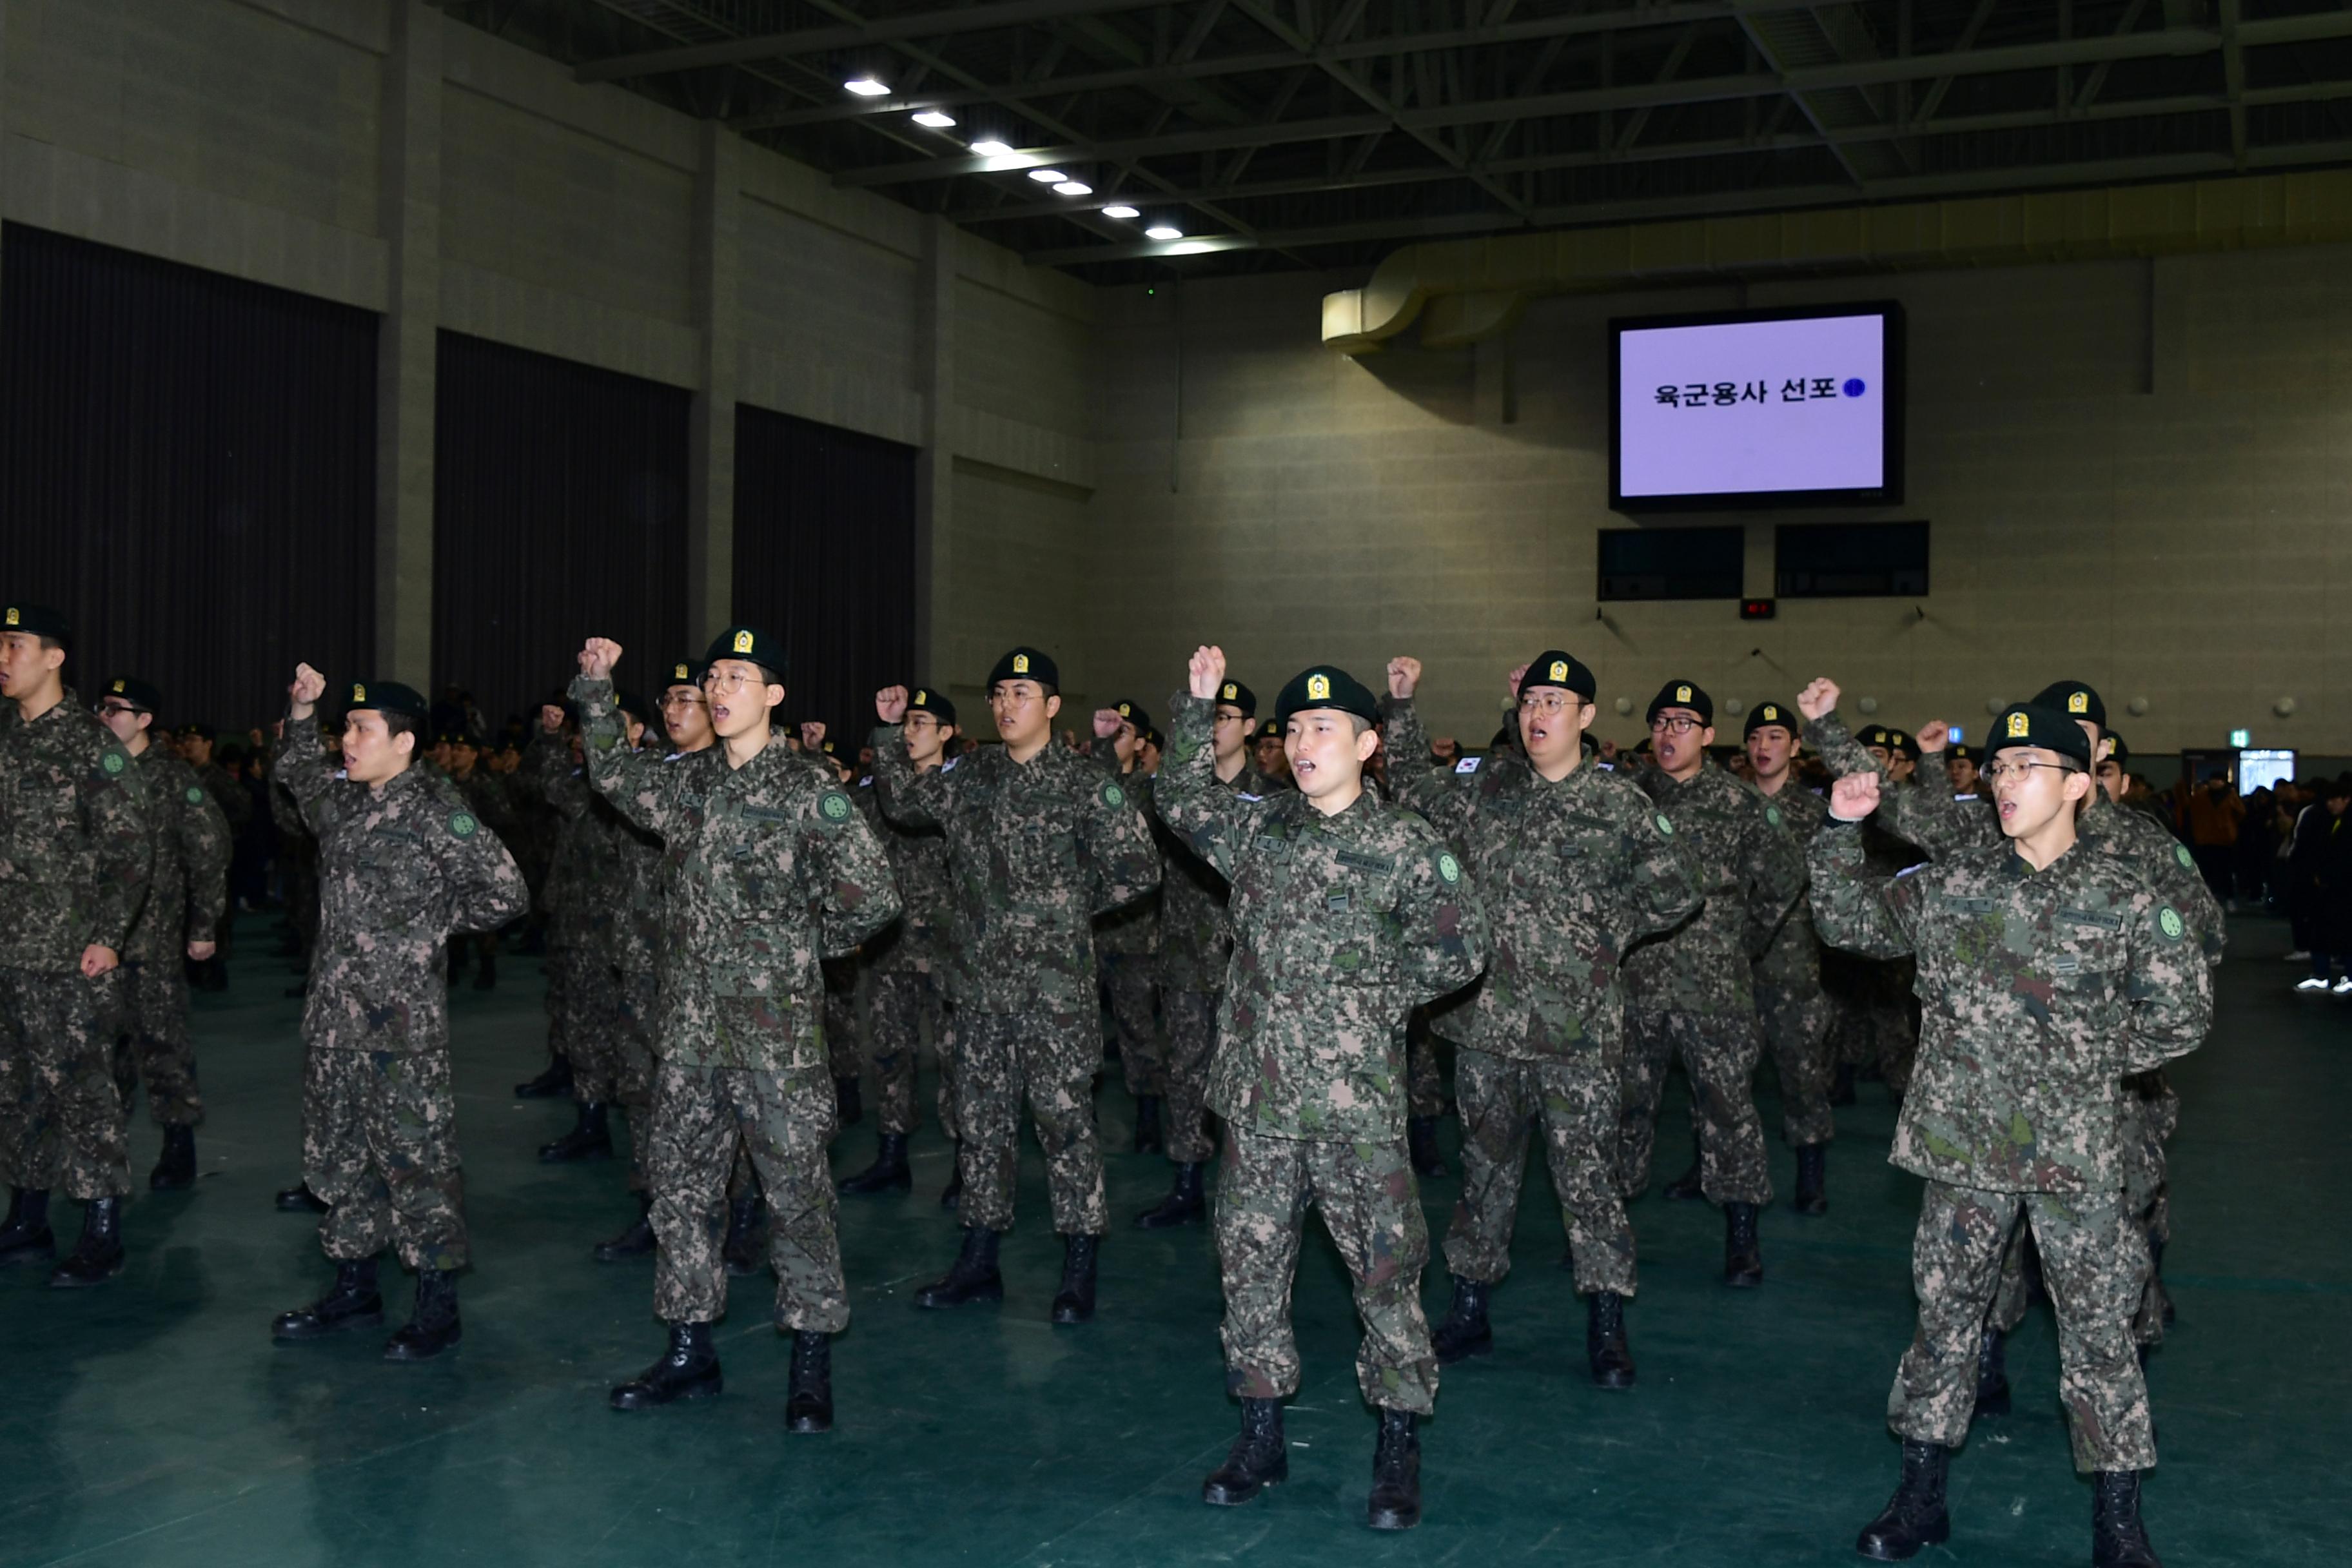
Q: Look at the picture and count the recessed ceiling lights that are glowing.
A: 7